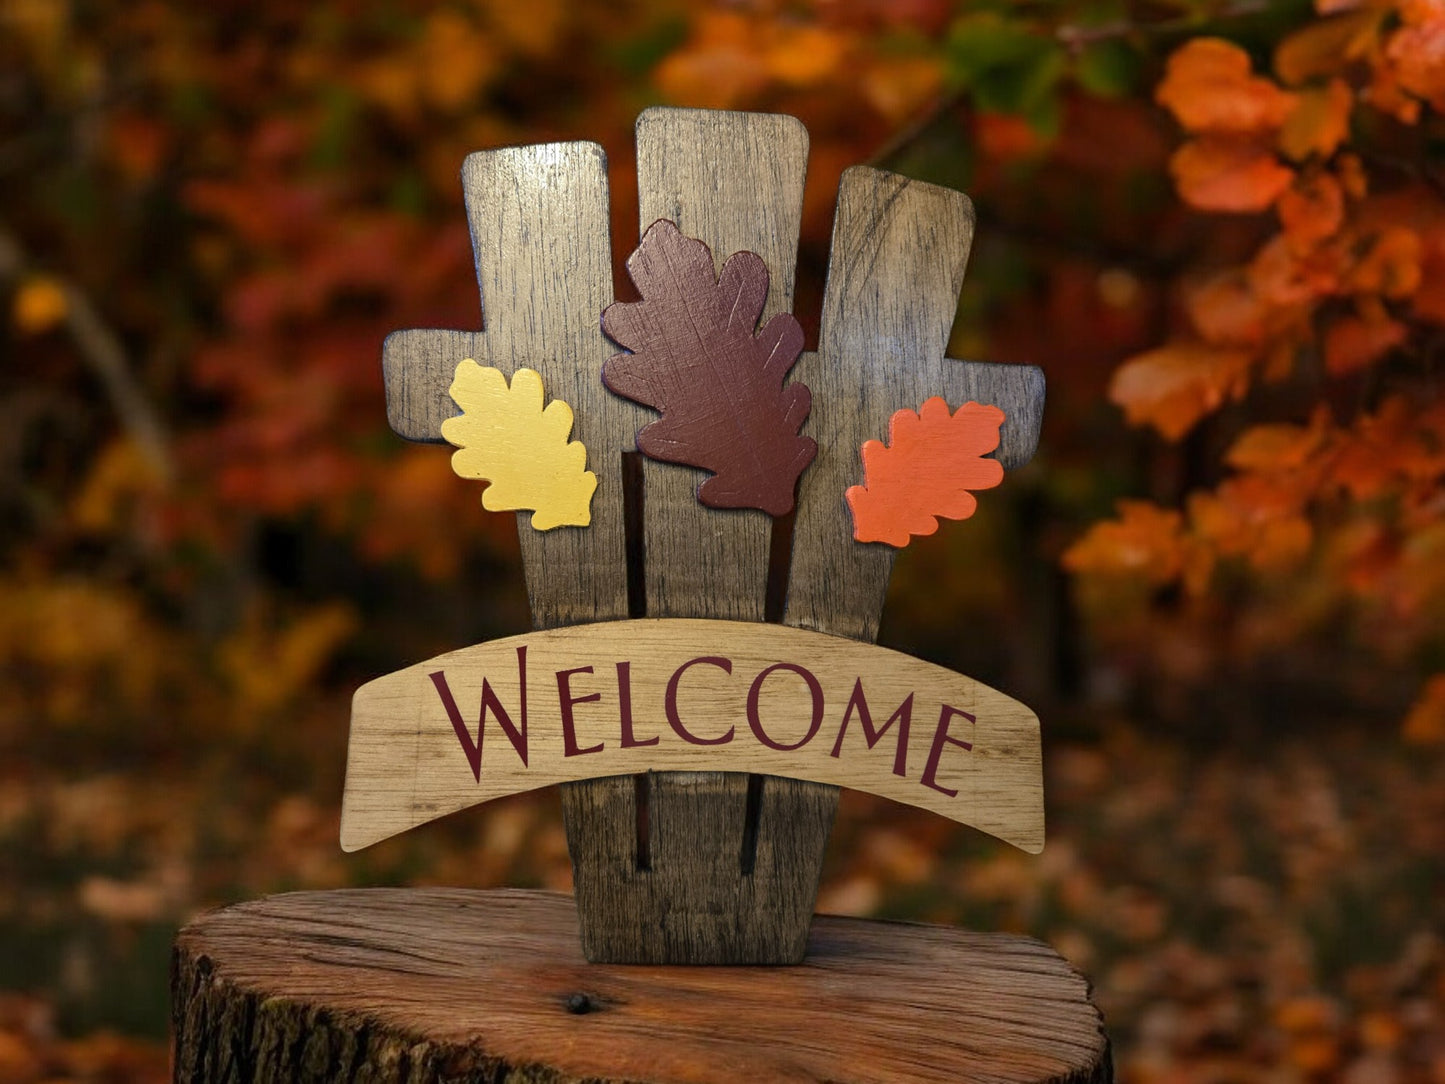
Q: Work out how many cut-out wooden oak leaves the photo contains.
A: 3